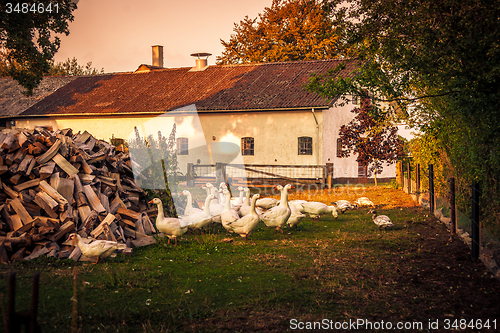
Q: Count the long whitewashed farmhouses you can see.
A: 1